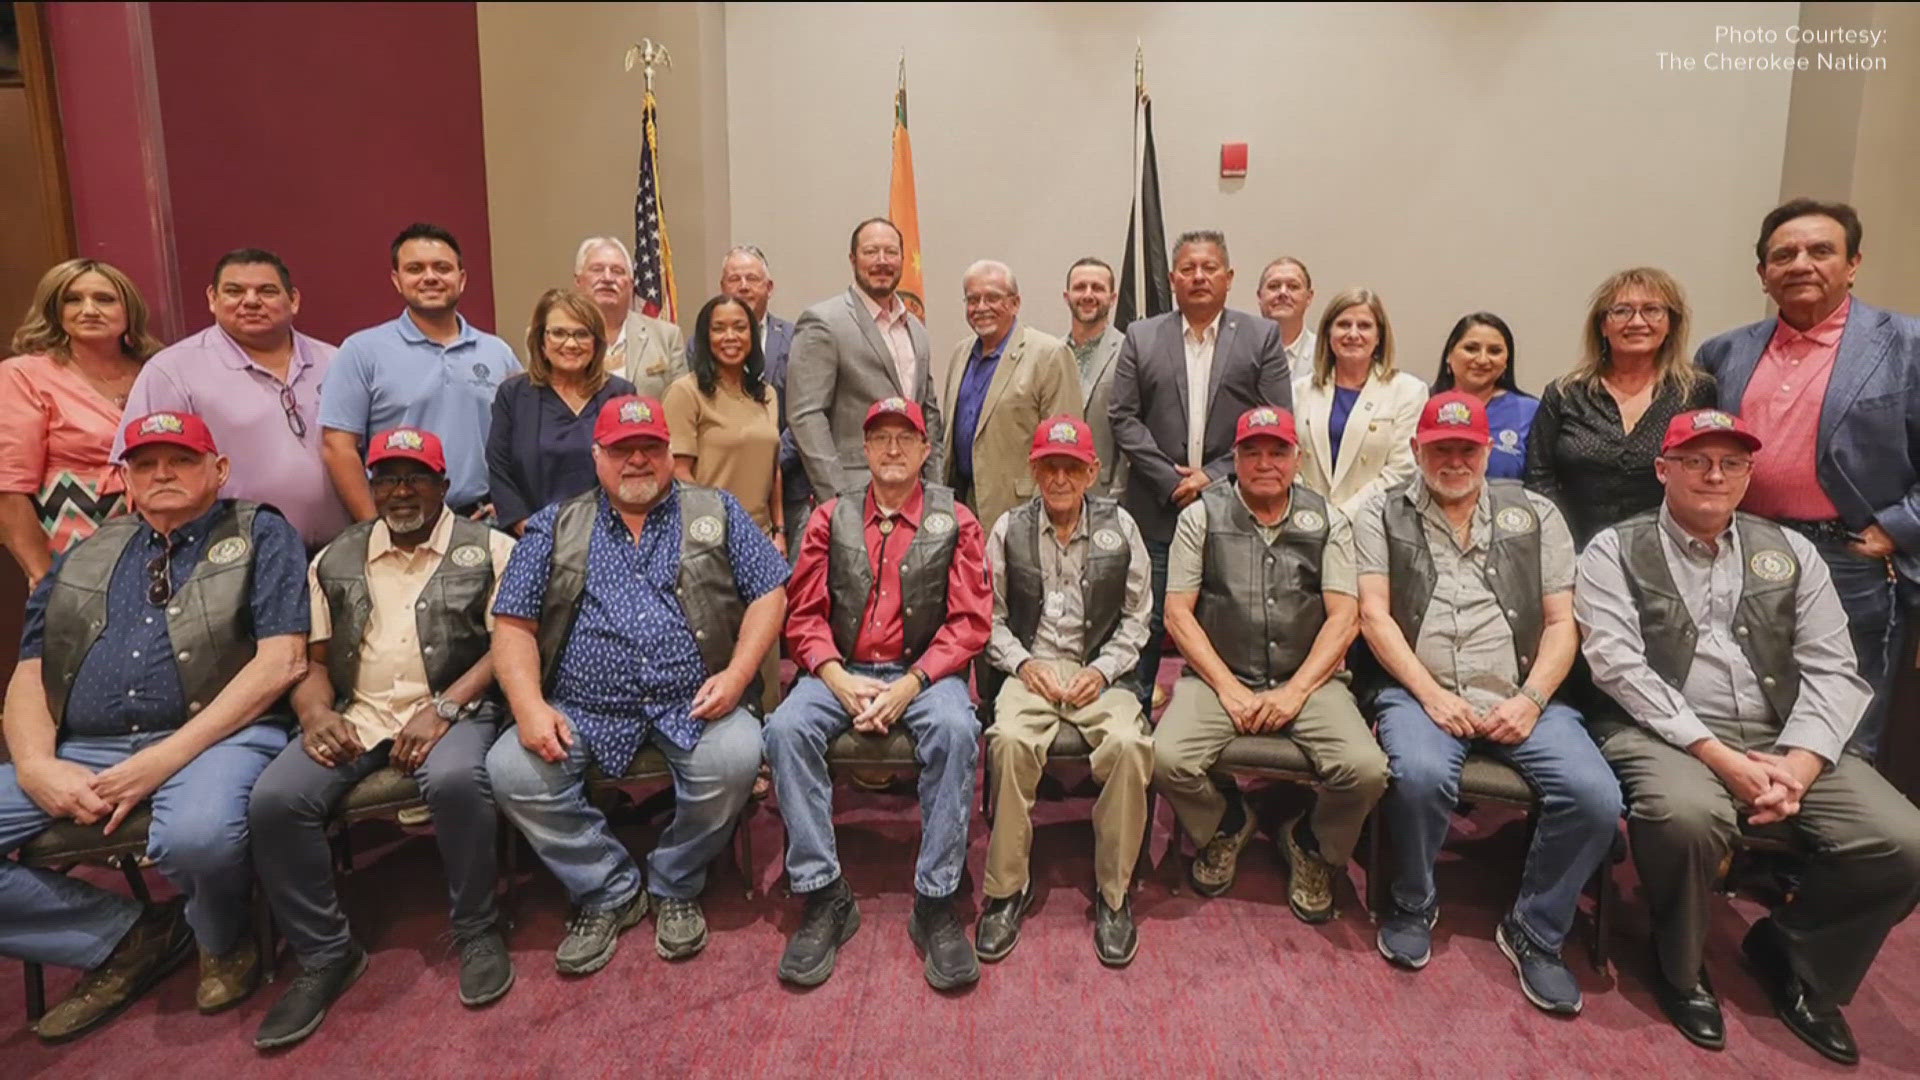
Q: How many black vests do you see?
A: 8